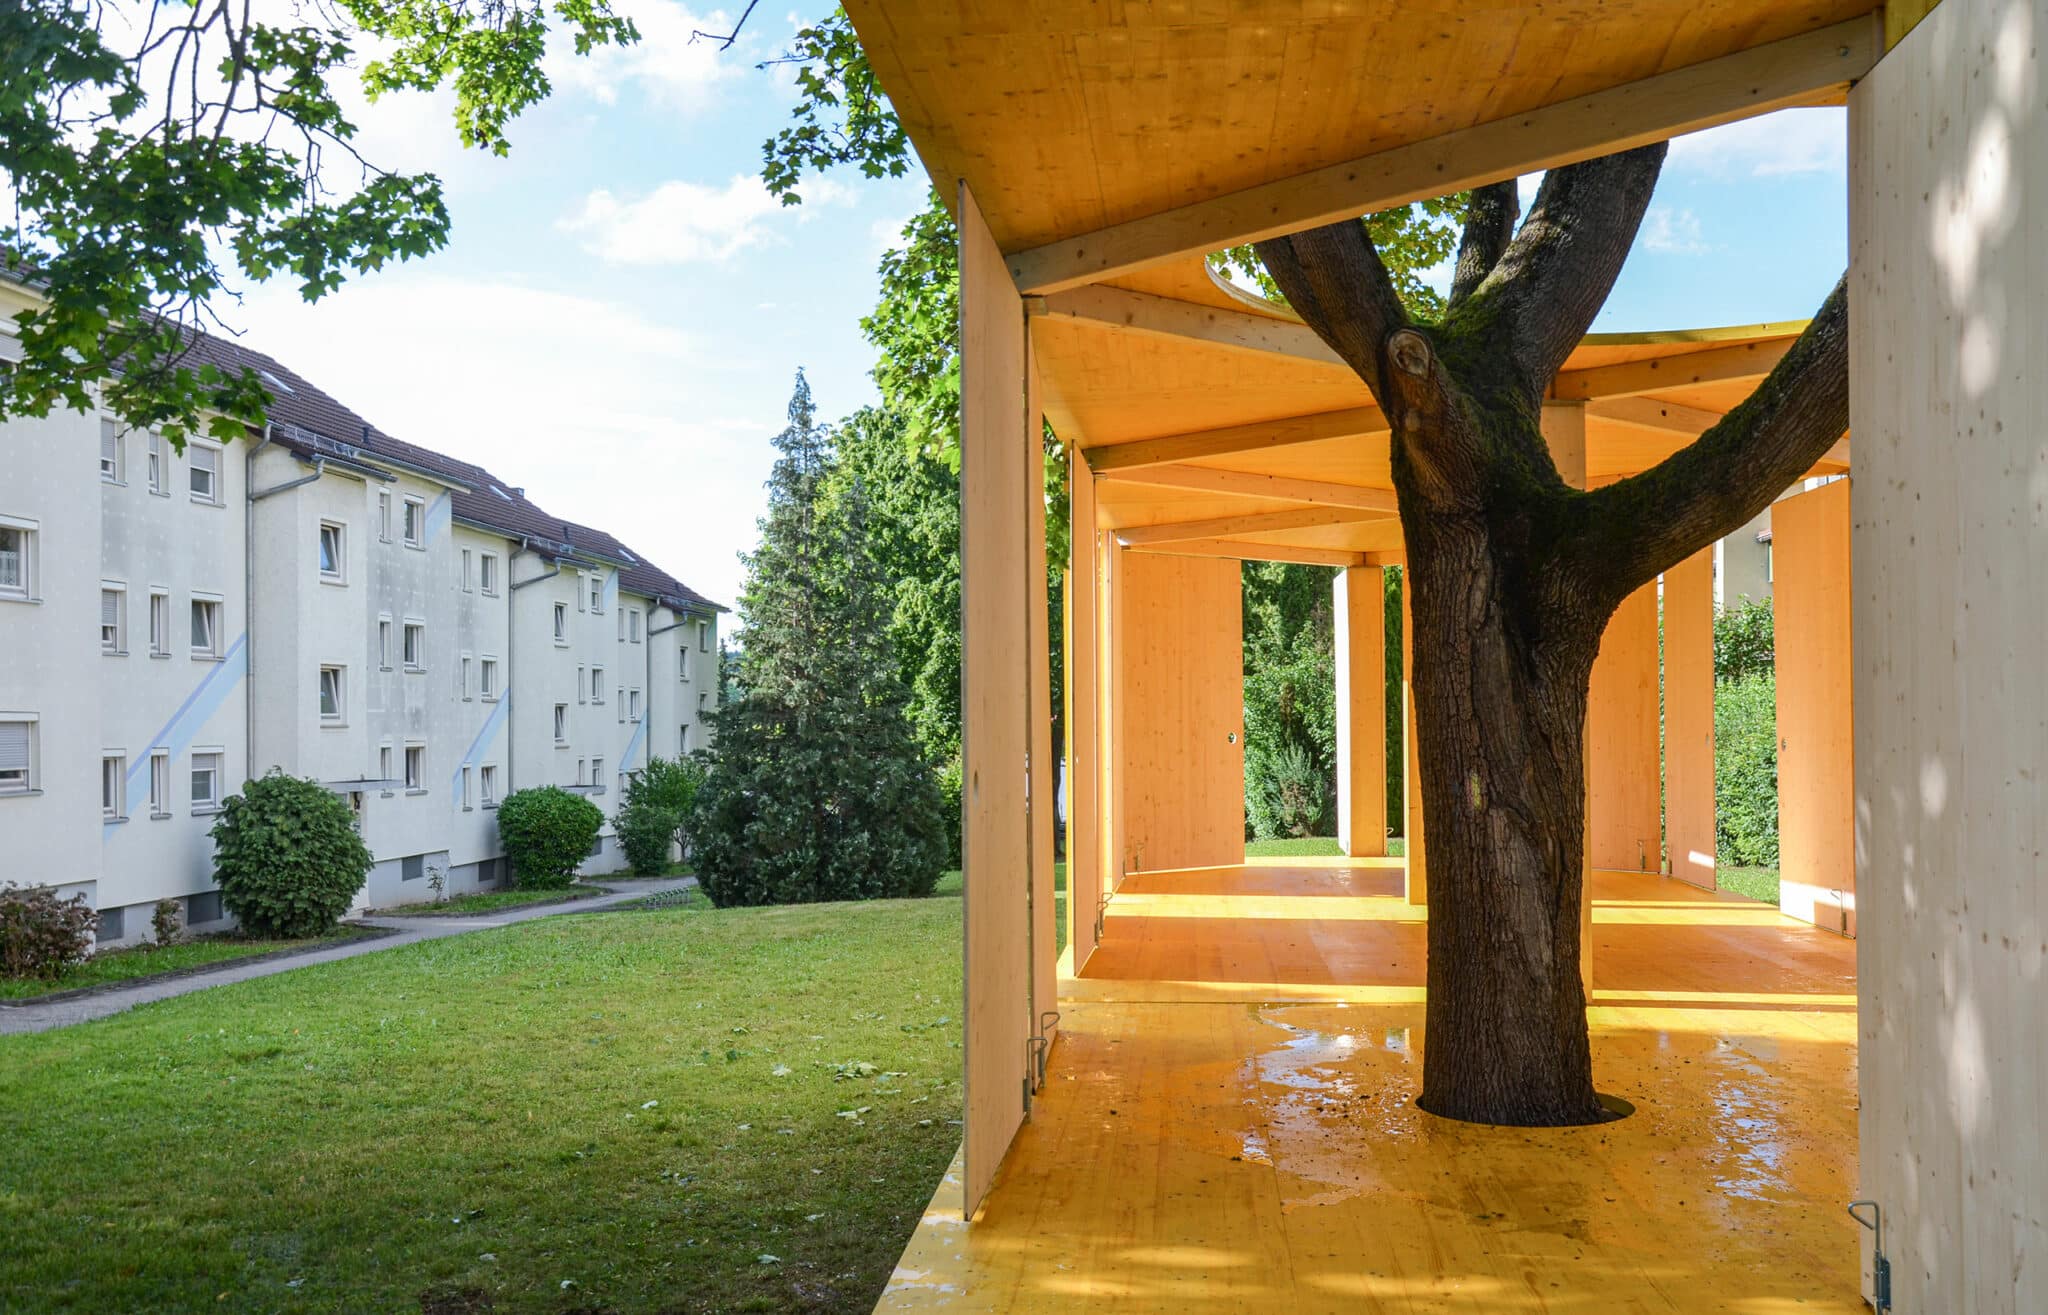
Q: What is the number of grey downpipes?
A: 3